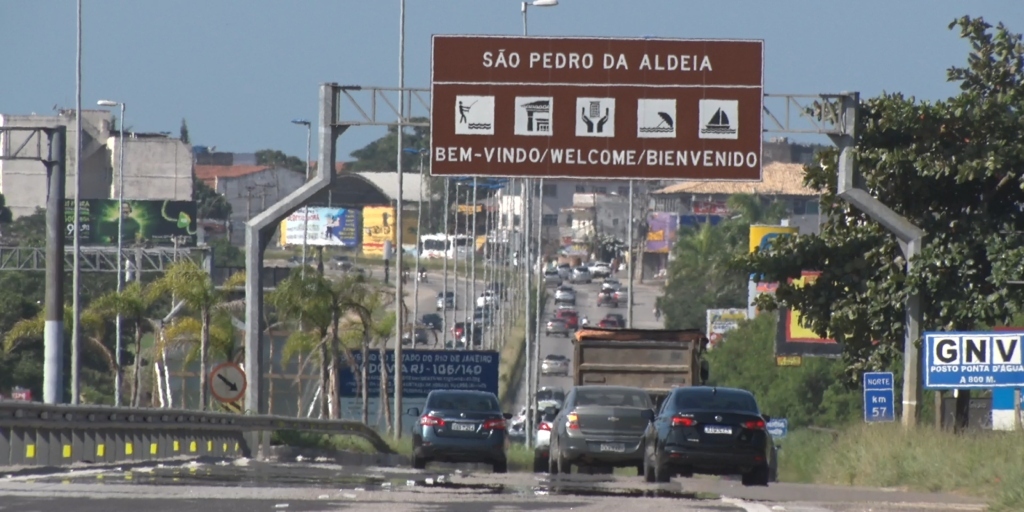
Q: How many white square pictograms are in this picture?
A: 5